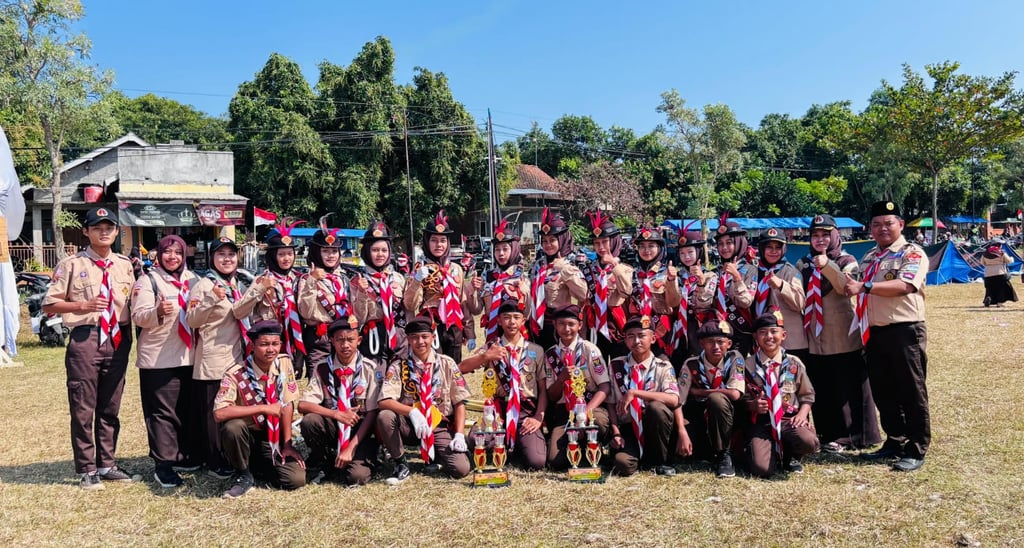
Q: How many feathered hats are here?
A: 10